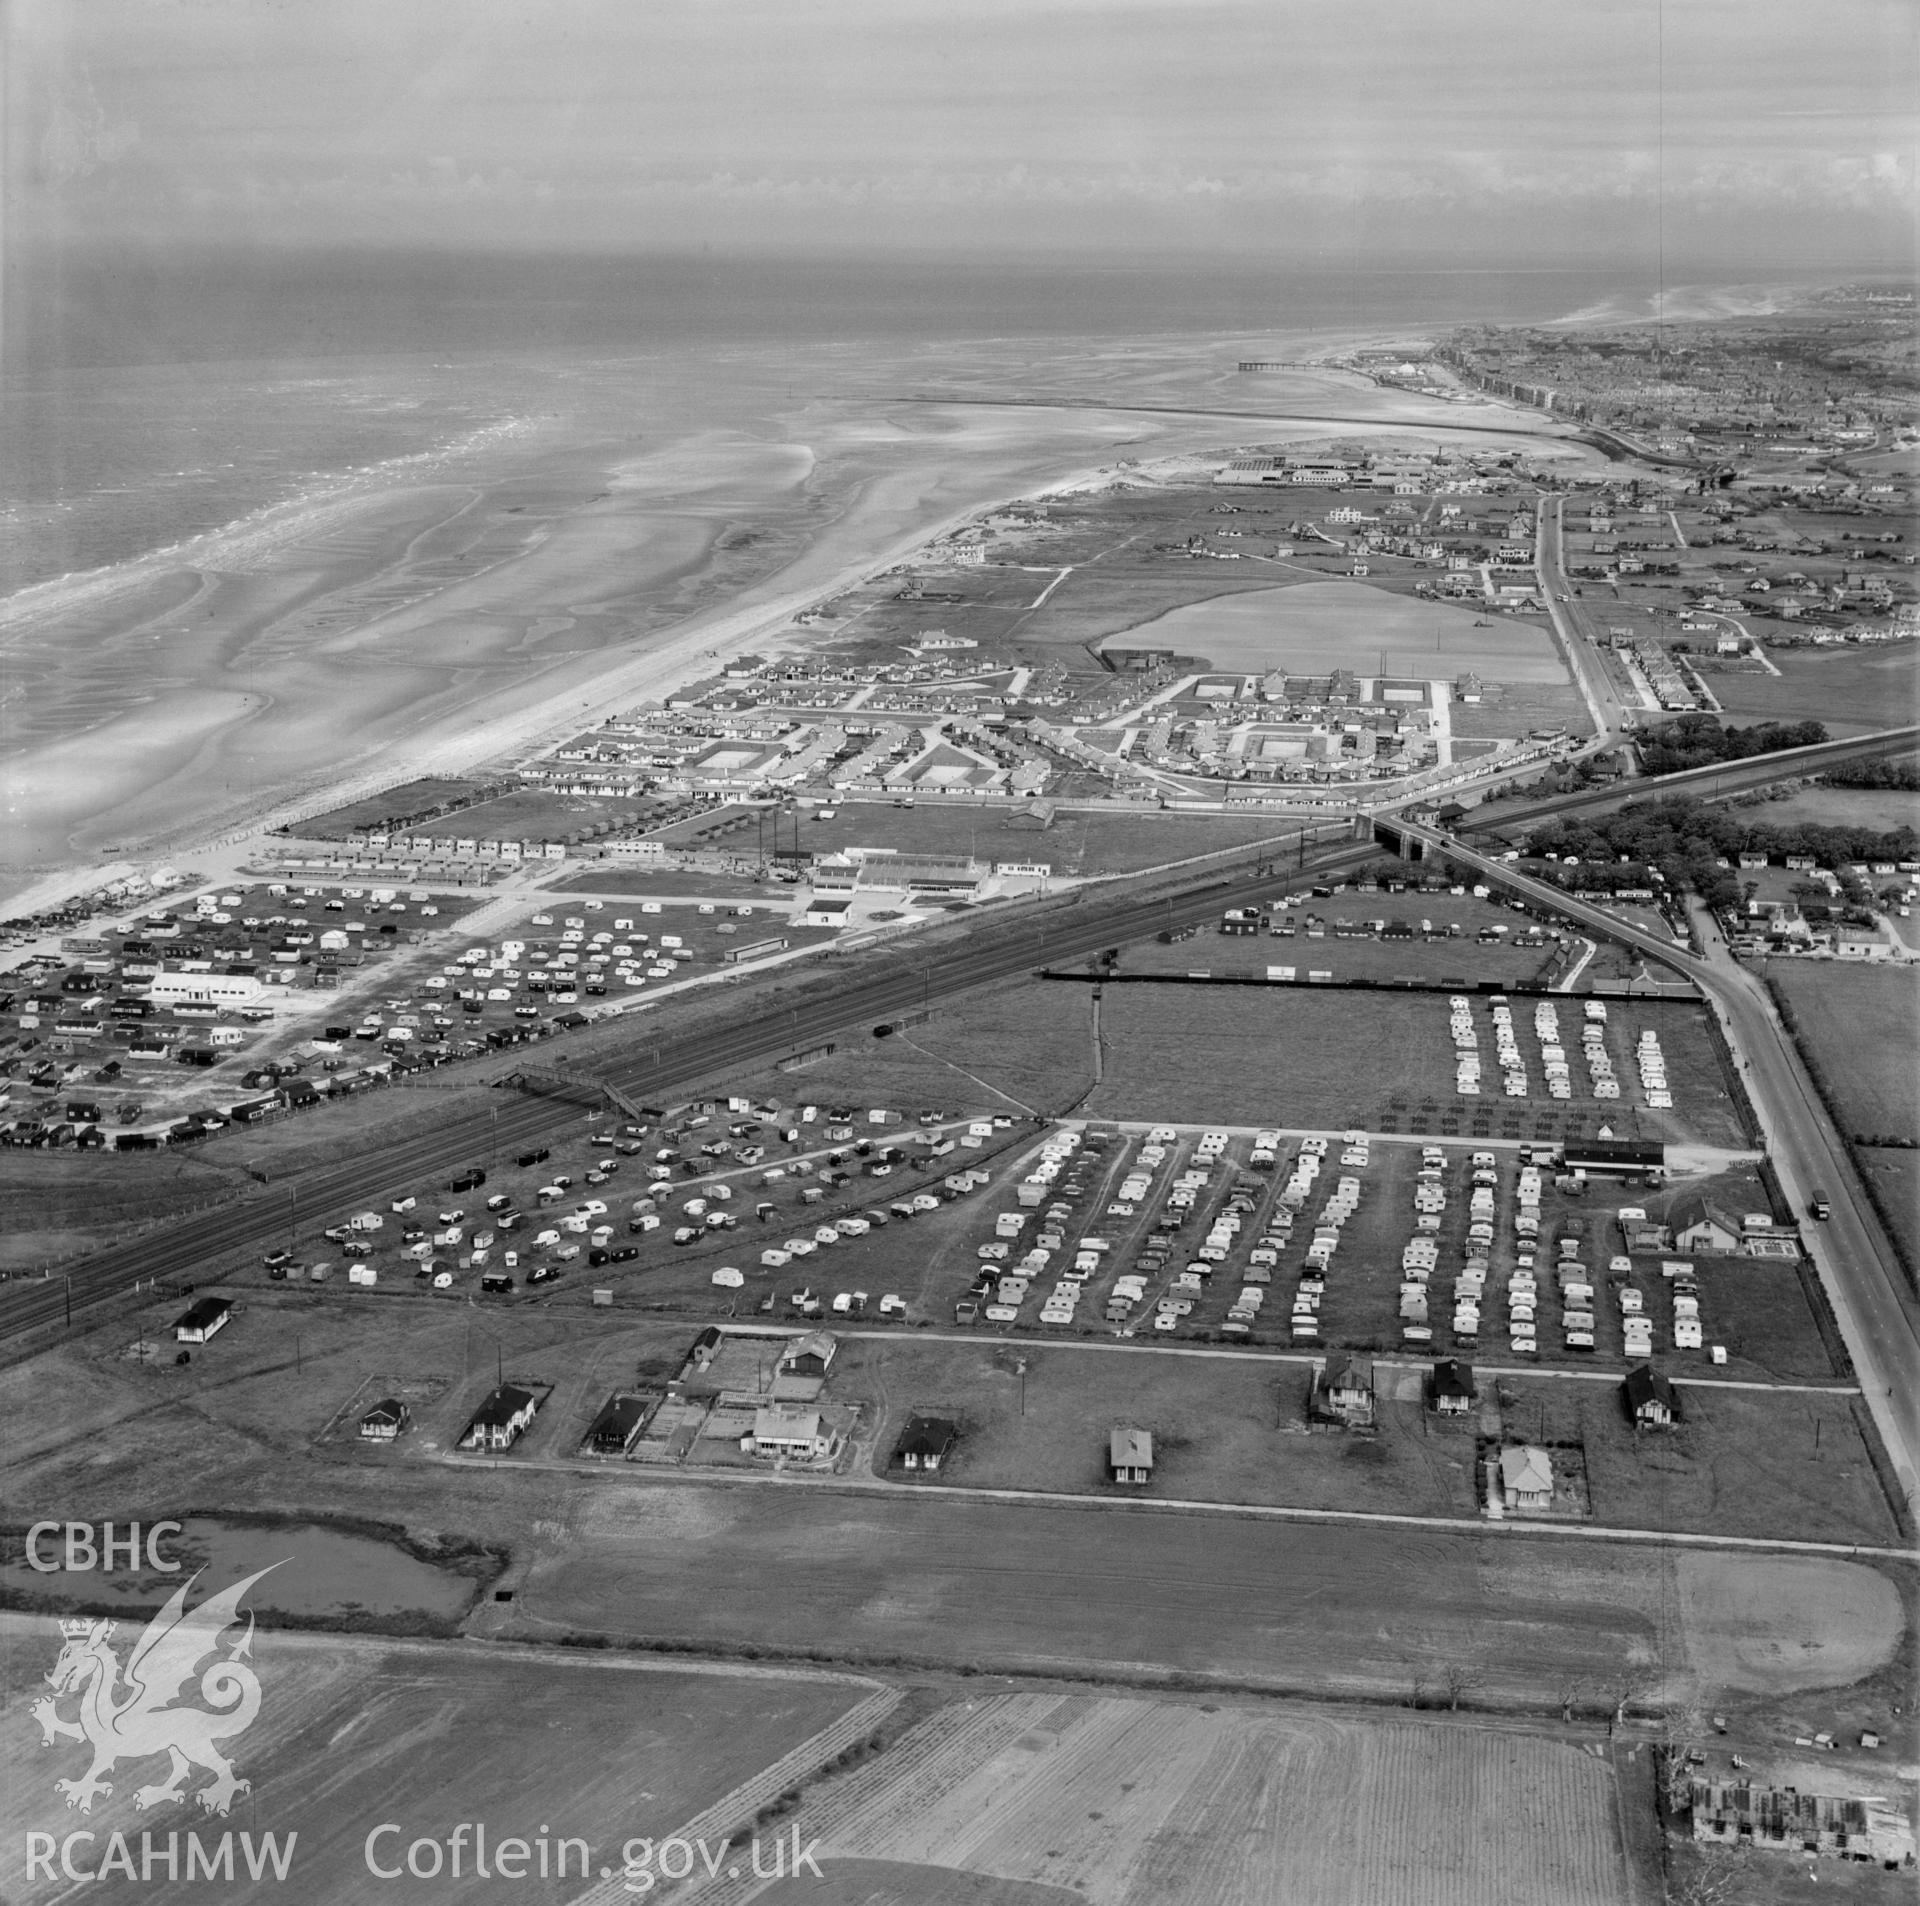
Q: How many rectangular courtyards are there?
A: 4